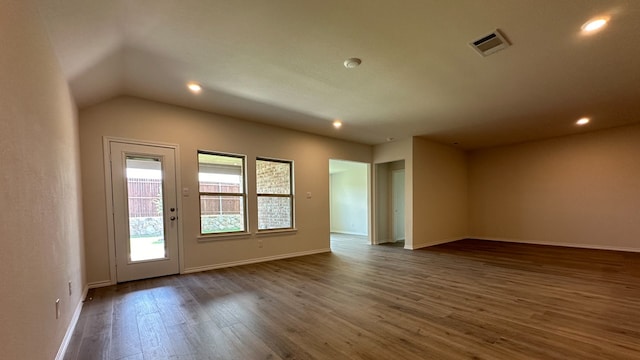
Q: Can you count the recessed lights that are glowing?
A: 4